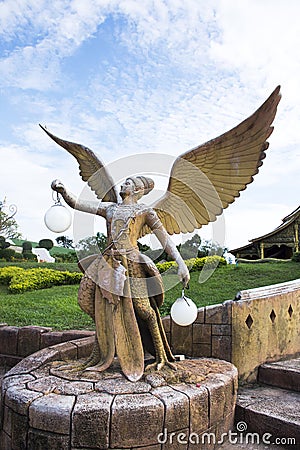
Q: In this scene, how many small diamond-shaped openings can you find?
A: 3